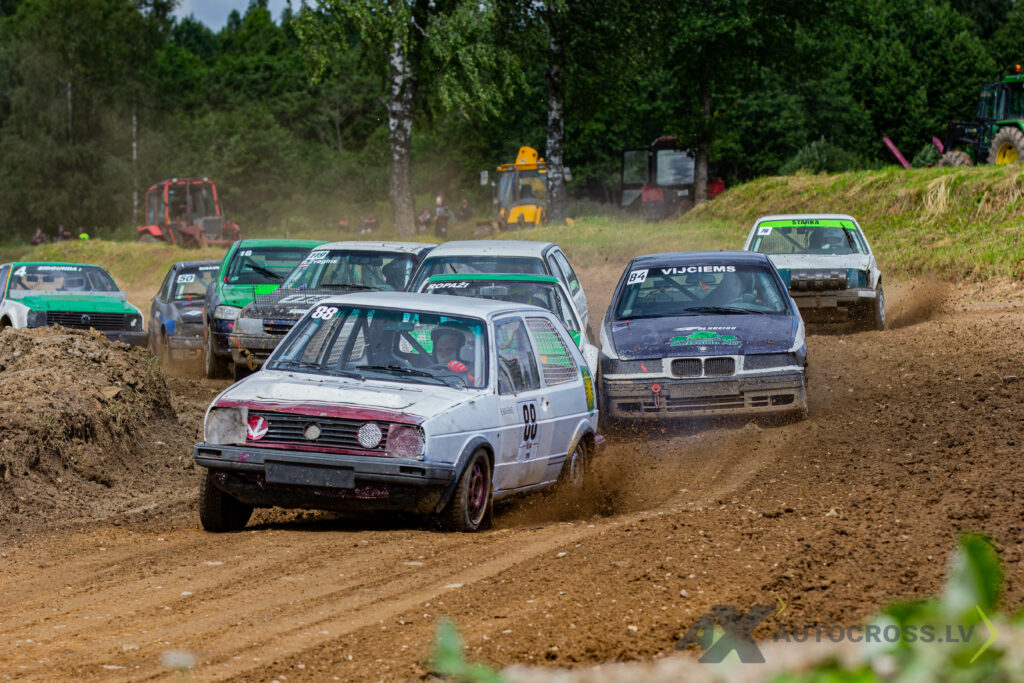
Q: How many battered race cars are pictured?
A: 9